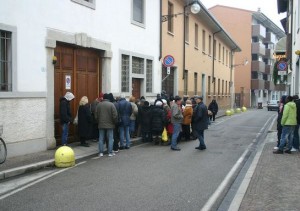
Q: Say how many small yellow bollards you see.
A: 5